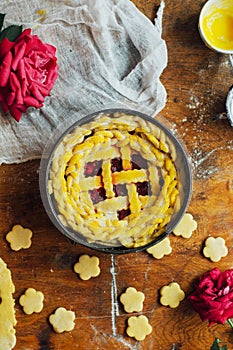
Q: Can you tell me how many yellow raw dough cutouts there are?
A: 10